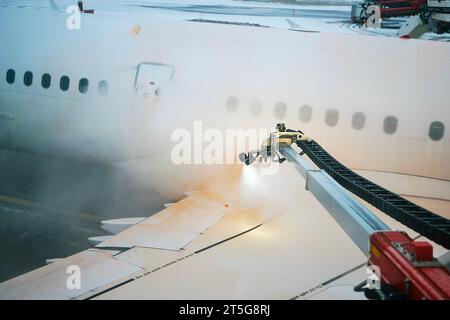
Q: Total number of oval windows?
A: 14